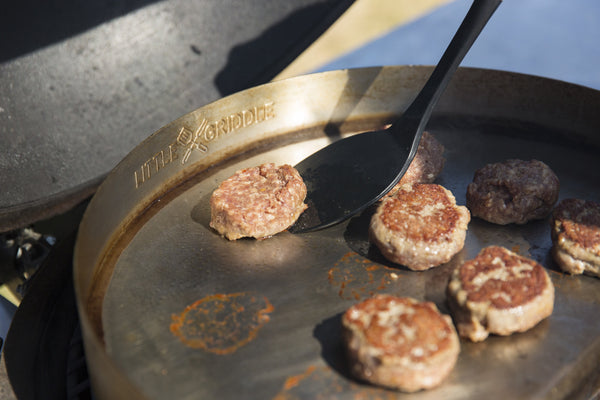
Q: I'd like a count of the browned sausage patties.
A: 4